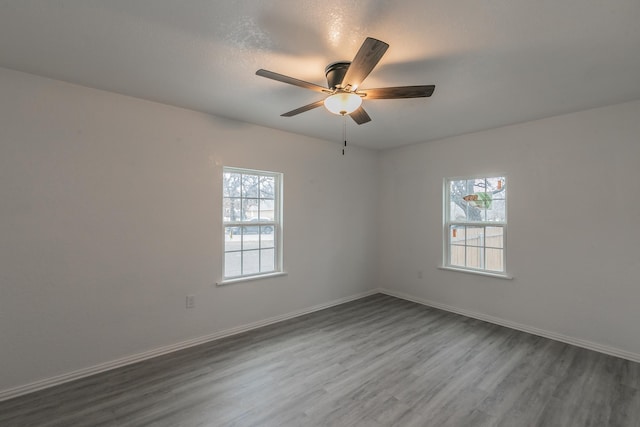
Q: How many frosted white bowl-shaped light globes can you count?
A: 1